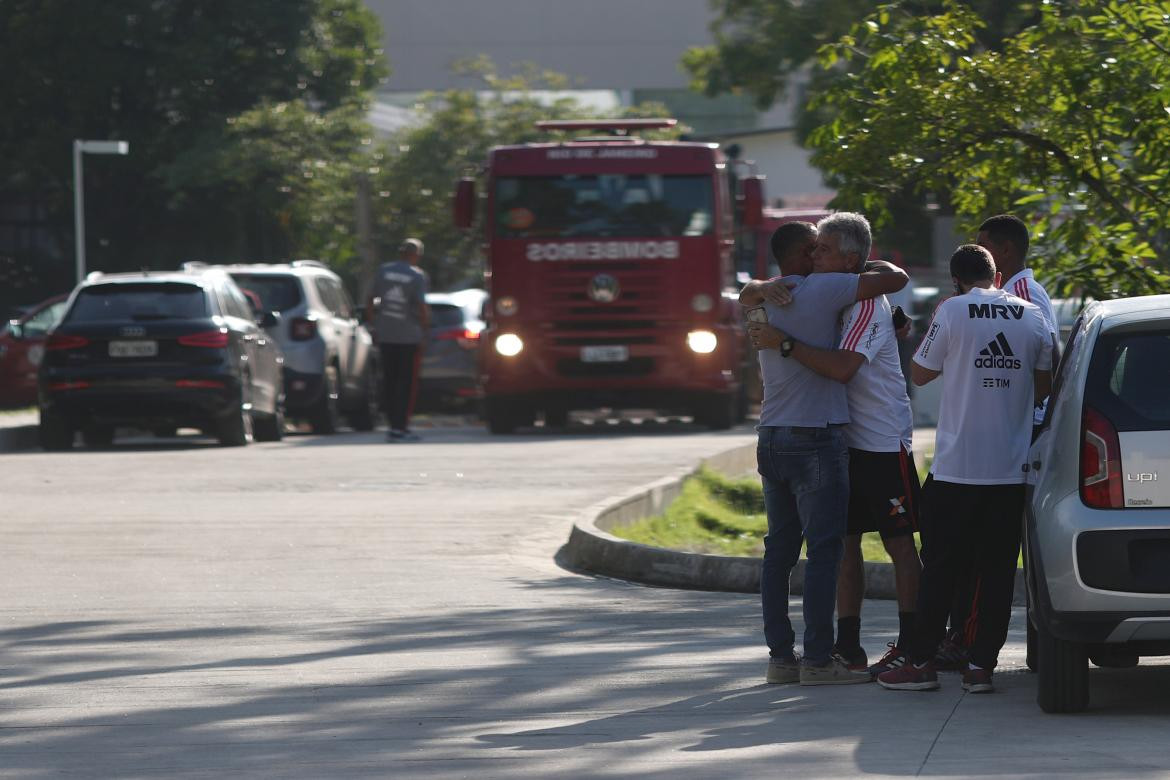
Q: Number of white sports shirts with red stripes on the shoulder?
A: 3